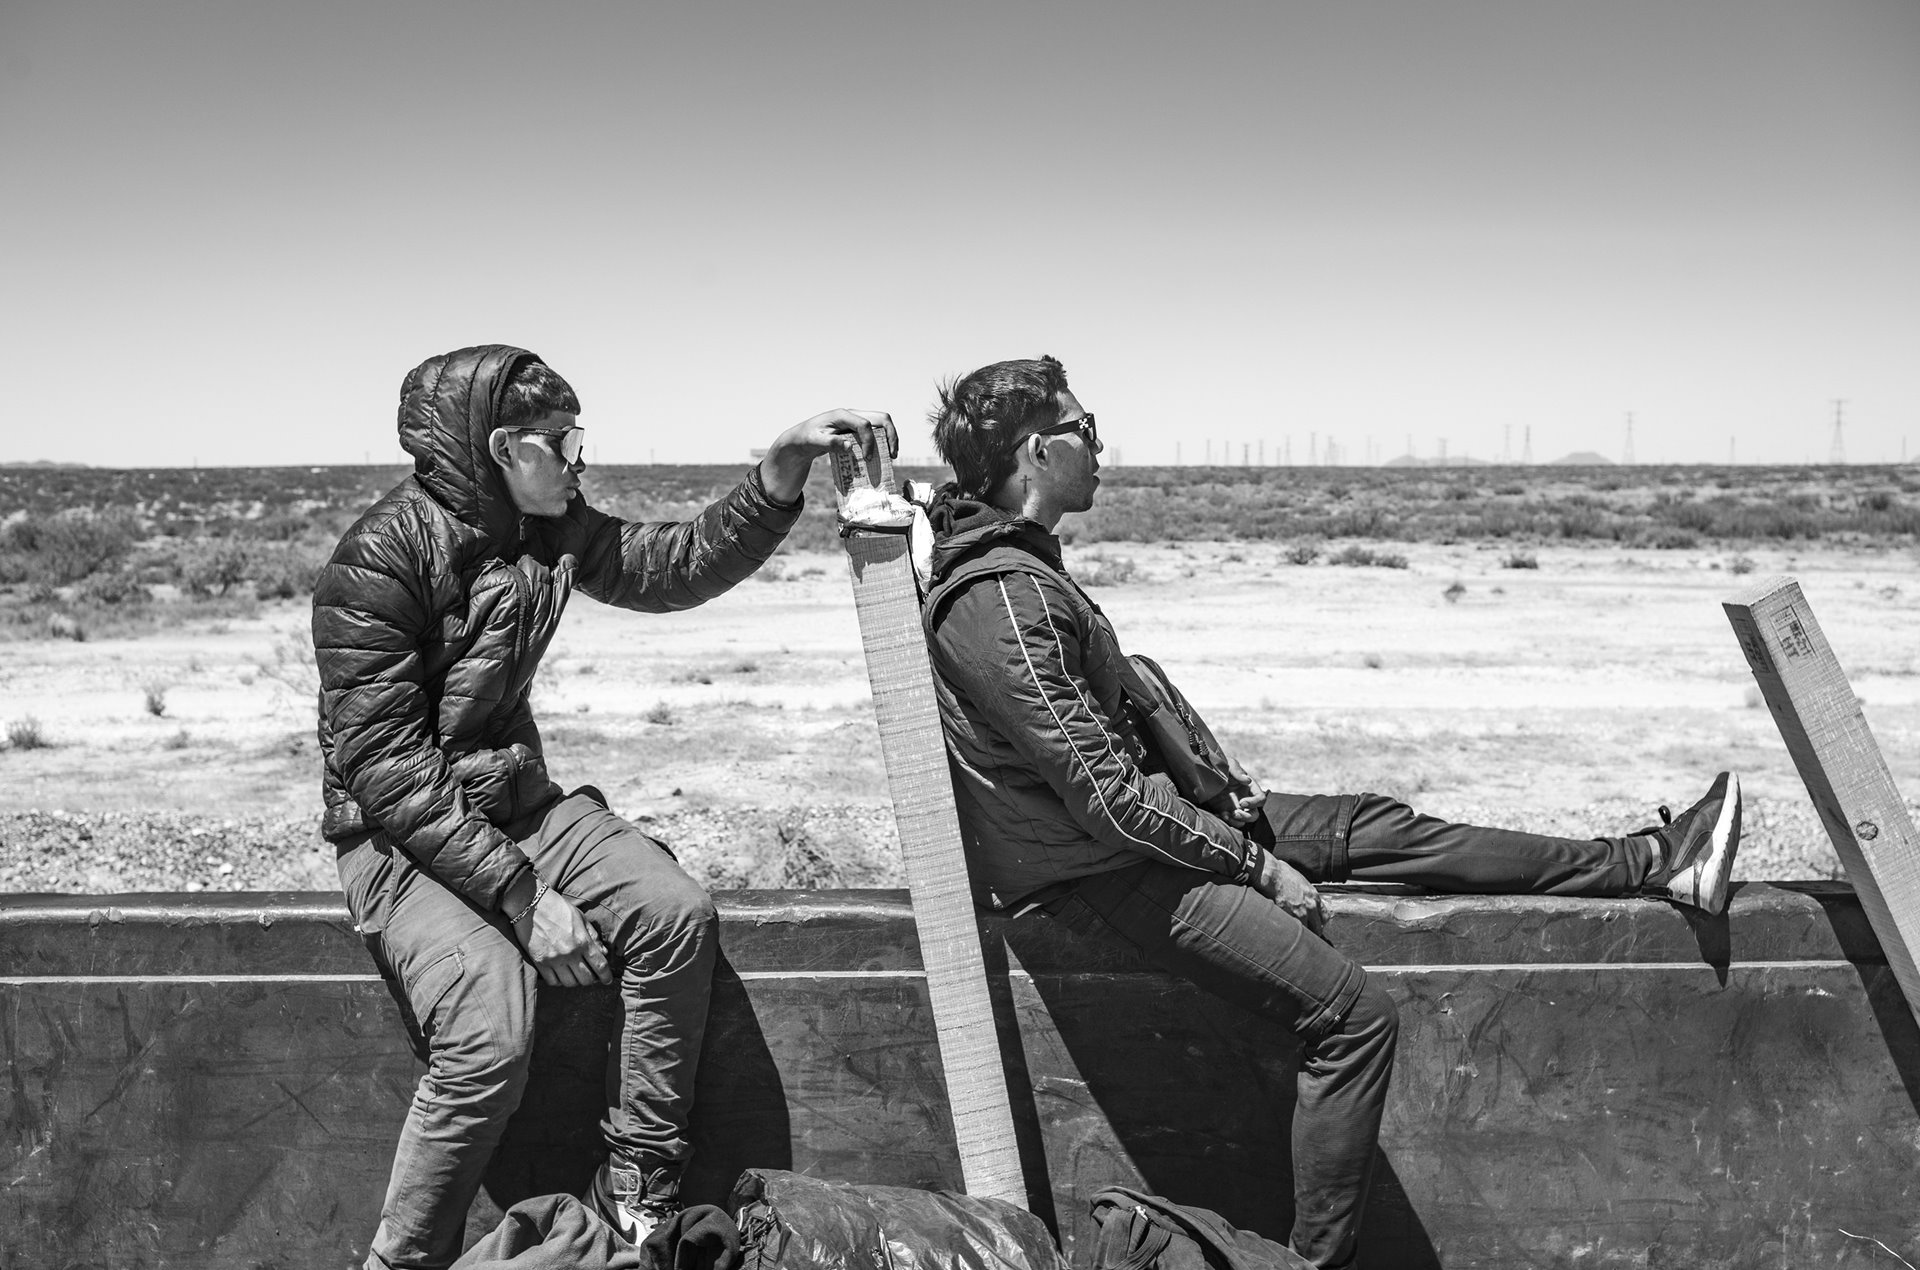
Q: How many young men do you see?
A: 2